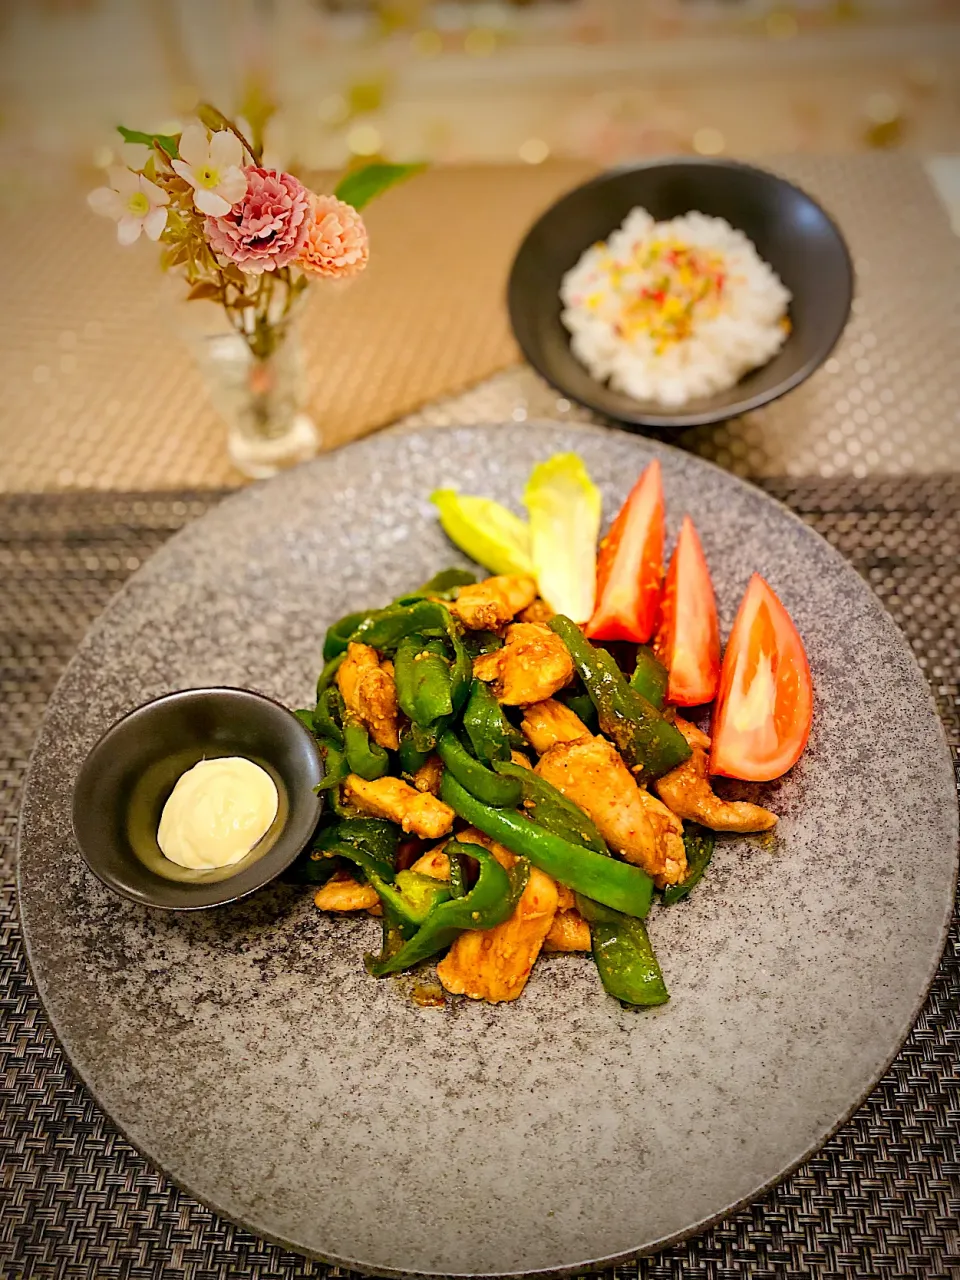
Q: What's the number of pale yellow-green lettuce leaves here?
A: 2